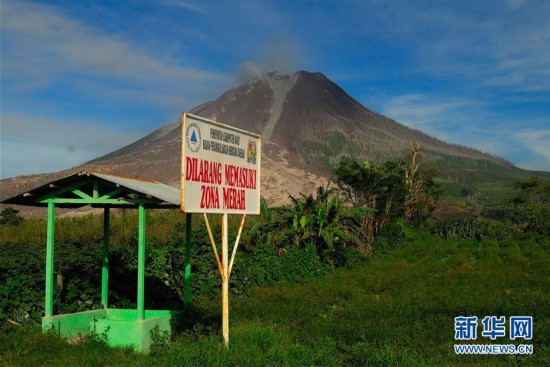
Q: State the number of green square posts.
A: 4